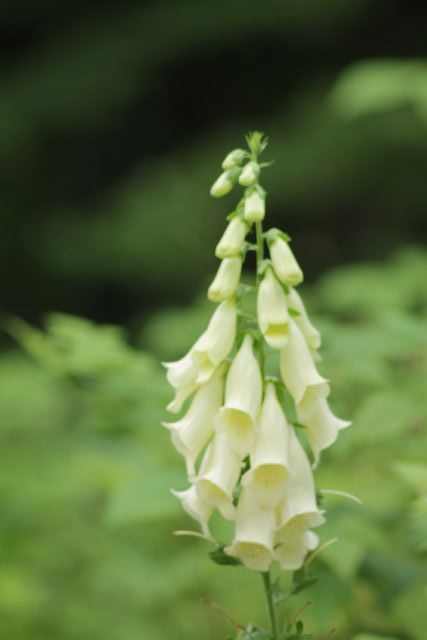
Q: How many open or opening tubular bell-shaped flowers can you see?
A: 14